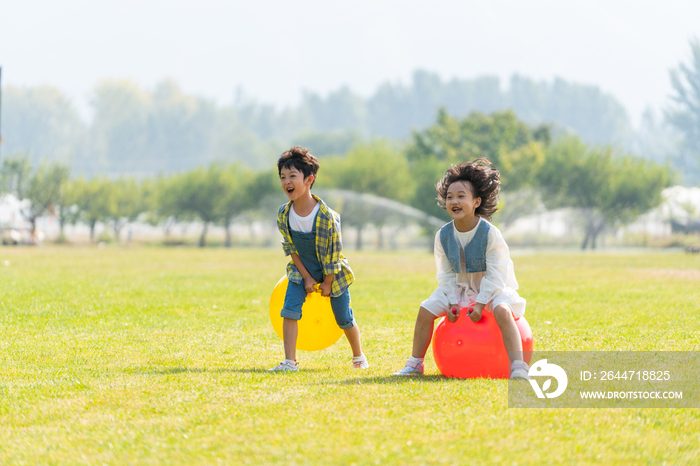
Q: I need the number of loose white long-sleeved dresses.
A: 1